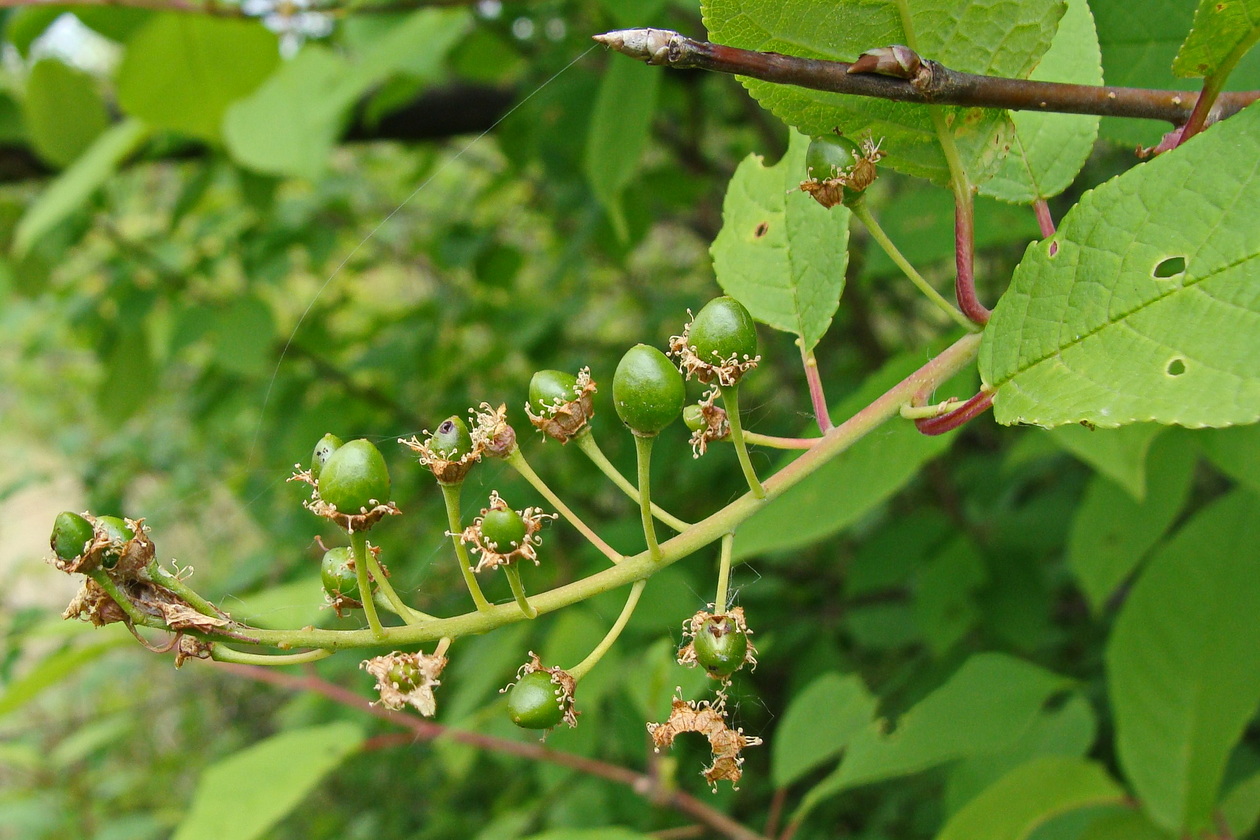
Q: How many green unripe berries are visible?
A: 15